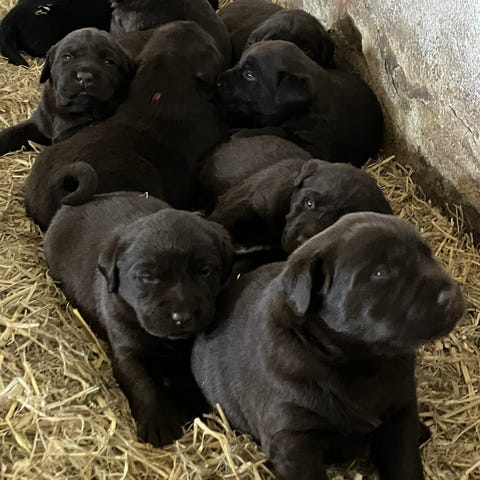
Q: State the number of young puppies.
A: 9